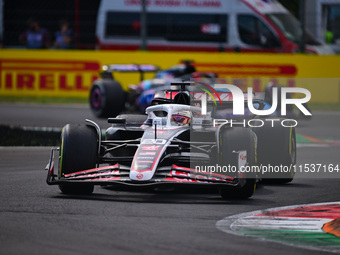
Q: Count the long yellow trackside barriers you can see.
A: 1